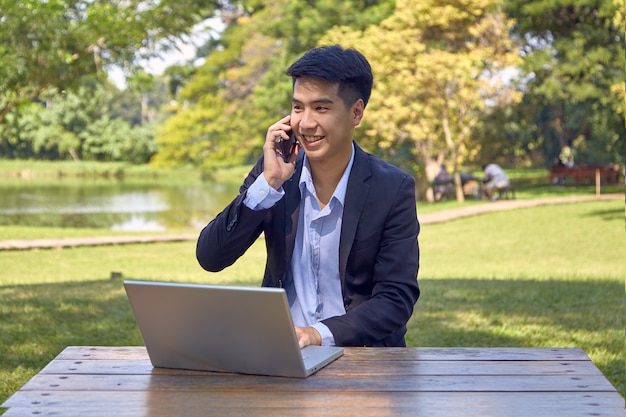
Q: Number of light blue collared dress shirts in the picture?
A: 1